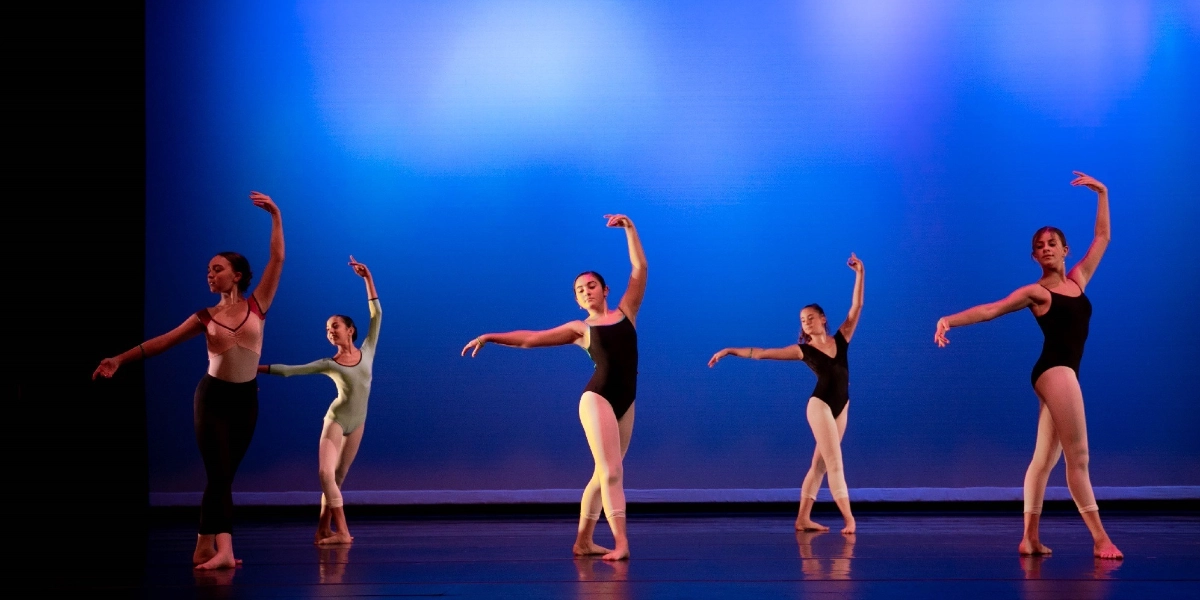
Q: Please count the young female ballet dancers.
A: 5